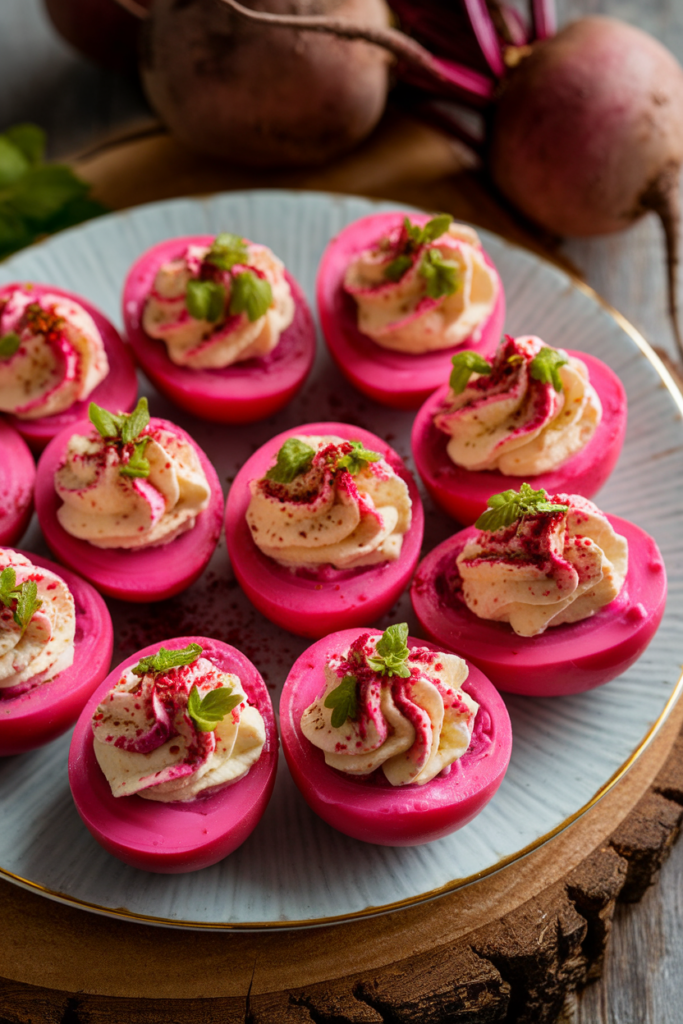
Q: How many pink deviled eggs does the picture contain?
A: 11